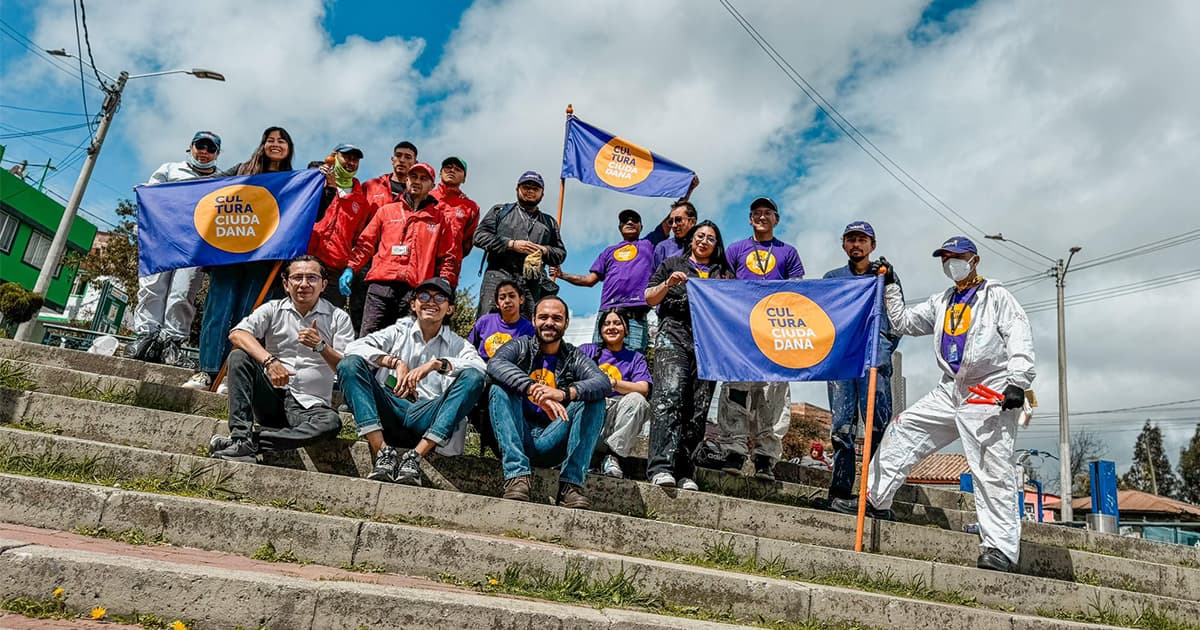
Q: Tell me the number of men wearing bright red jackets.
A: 4